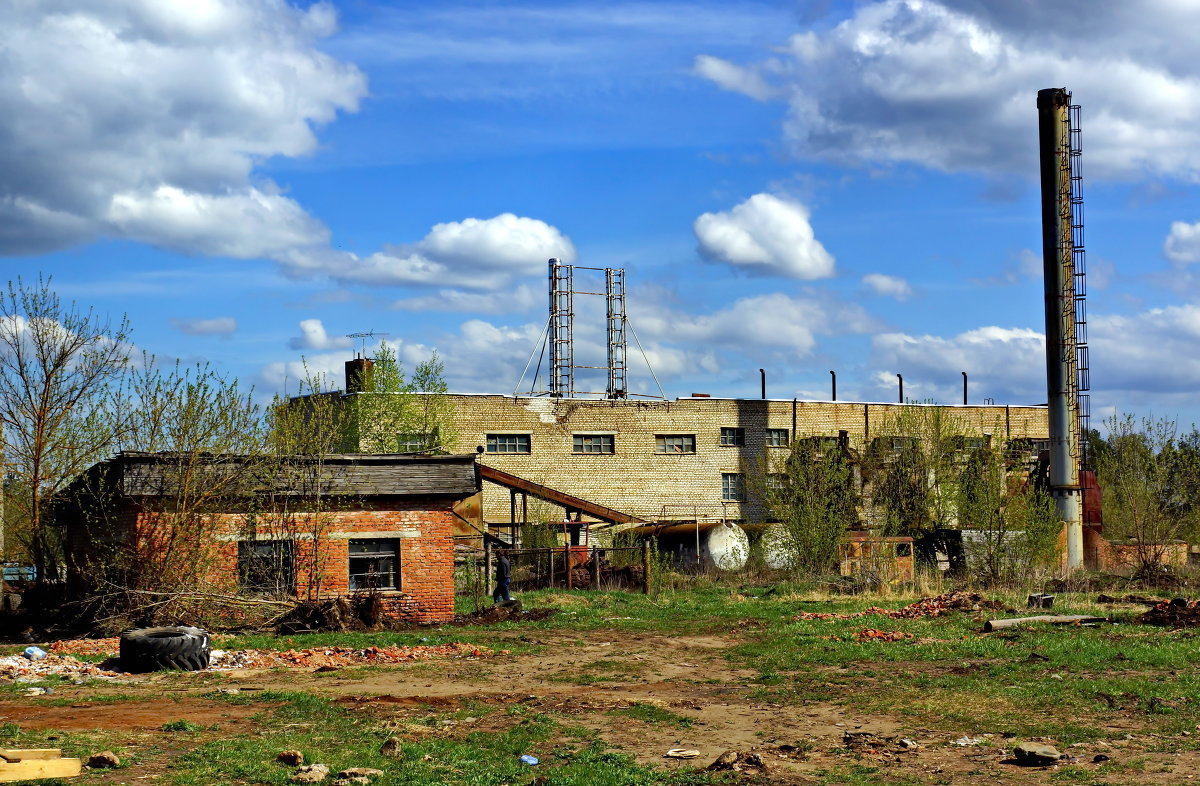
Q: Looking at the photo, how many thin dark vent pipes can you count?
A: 4